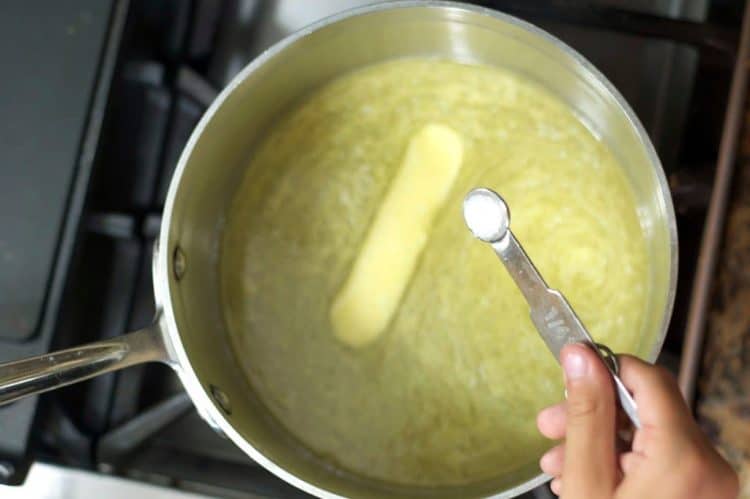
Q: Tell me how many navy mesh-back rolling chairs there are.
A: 0